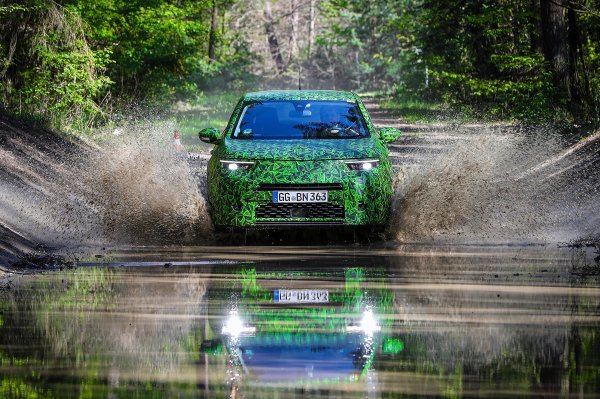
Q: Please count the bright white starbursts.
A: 2